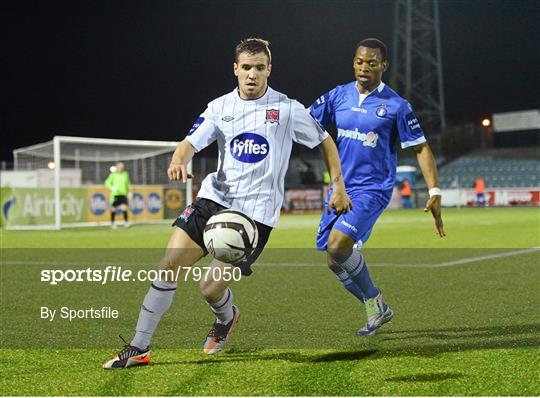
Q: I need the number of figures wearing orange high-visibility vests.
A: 2